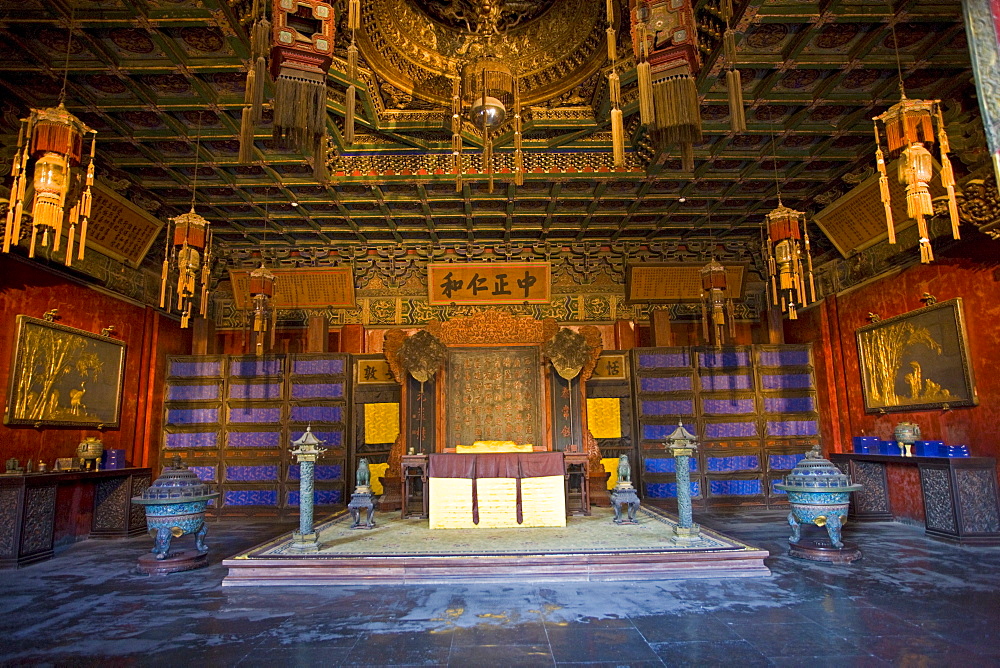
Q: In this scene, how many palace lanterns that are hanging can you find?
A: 8